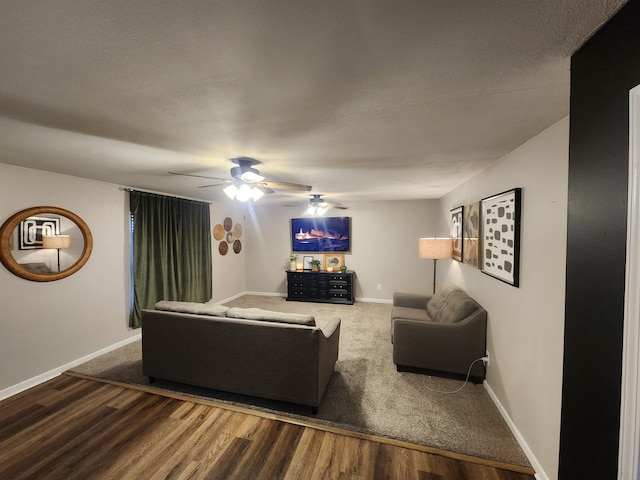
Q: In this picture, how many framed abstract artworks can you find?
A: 3